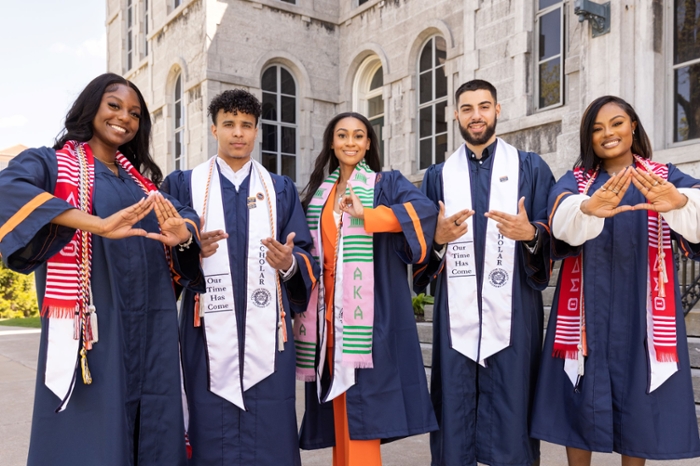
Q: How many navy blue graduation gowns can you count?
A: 5